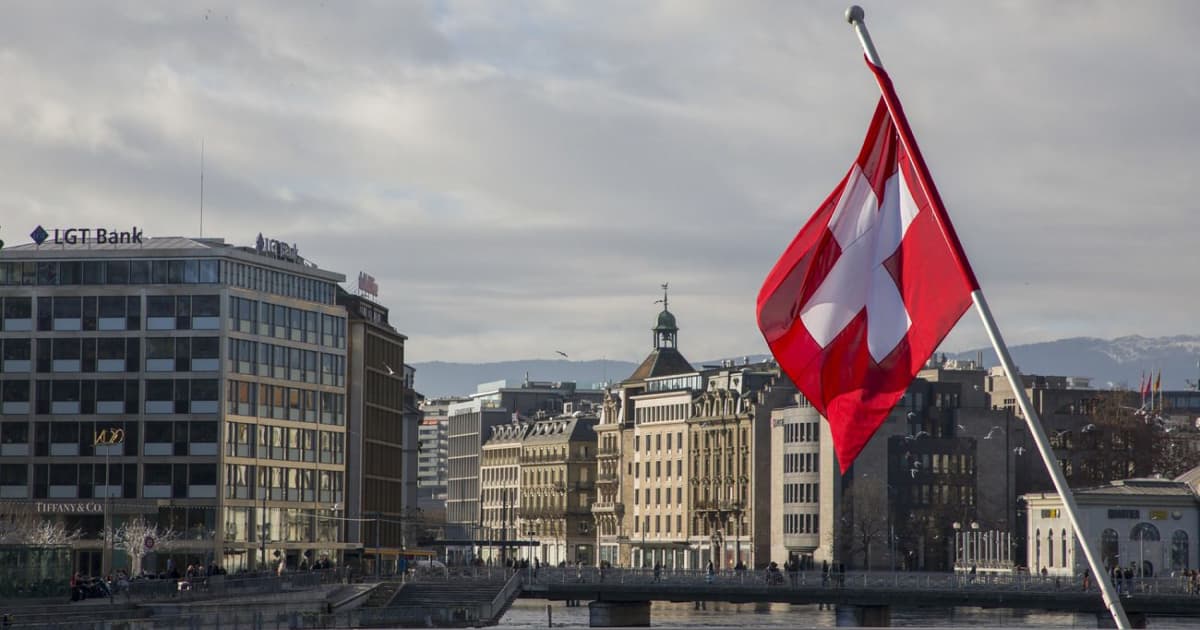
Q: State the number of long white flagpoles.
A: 1